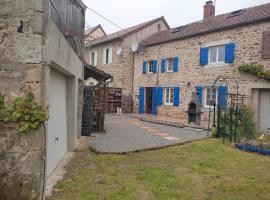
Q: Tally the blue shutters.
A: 12